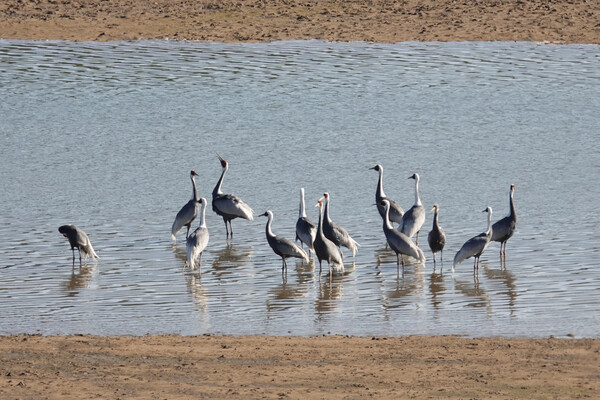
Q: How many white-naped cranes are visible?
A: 14